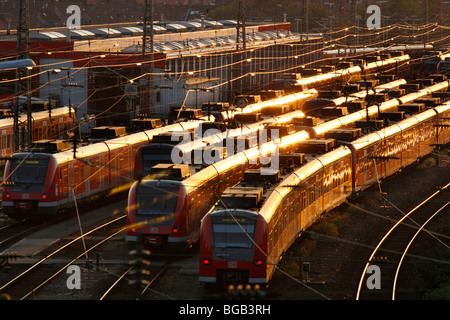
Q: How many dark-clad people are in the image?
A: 0